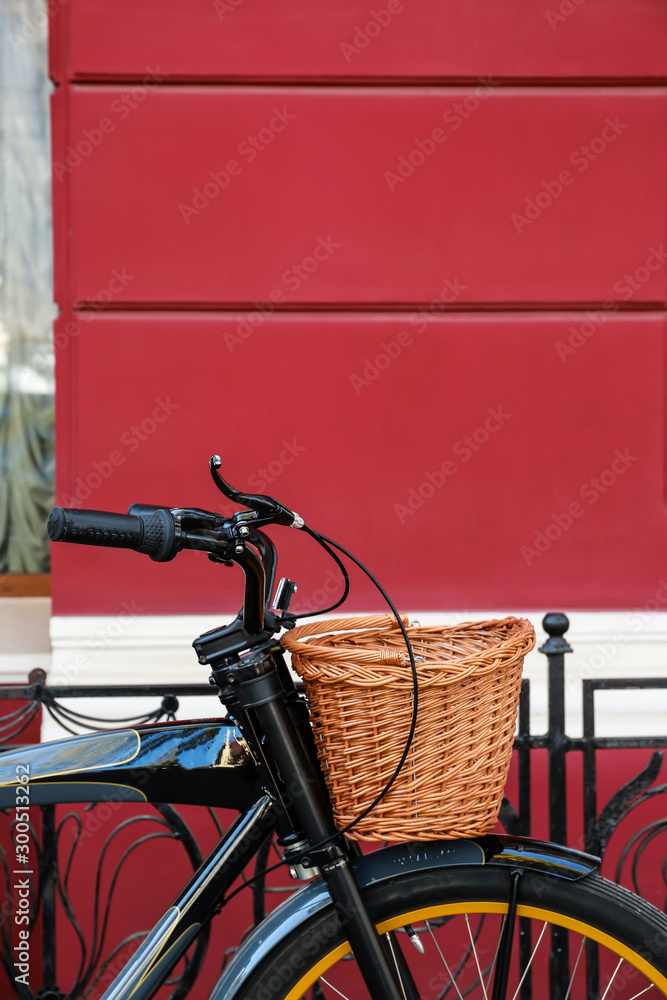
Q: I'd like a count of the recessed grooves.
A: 2